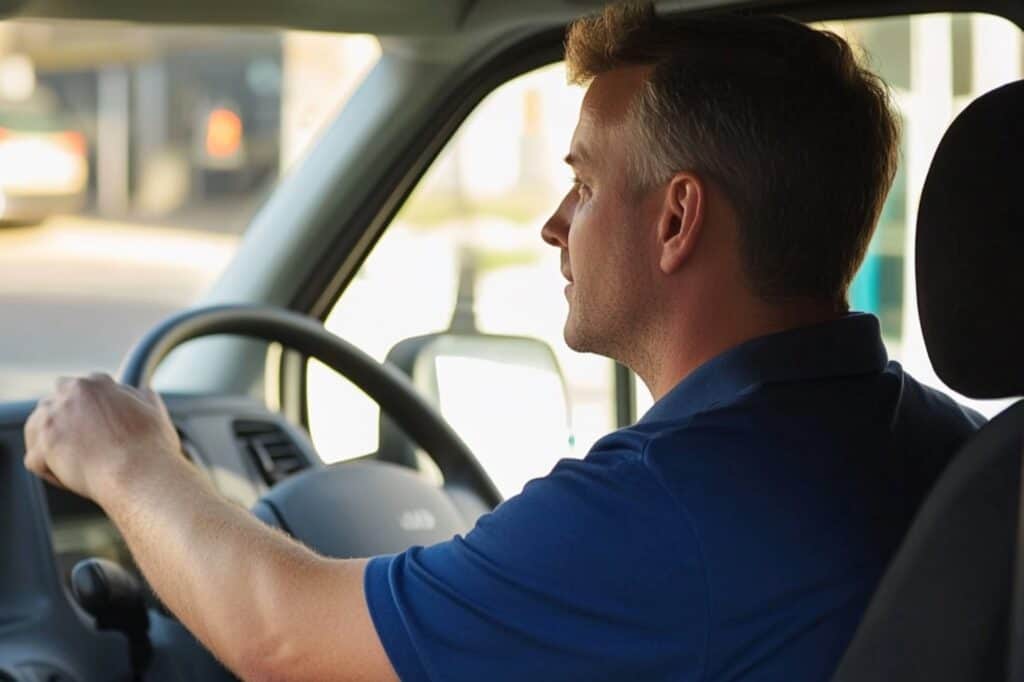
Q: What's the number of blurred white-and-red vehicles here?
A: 1